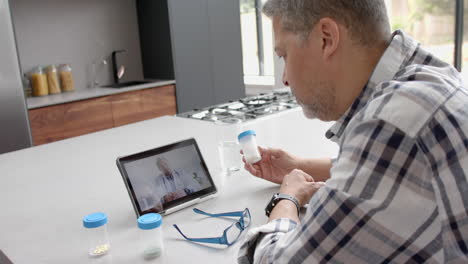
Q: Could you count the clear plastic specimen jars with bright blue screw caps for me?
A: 3